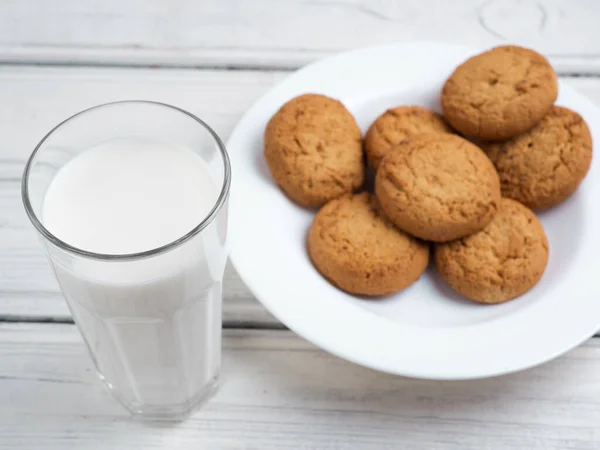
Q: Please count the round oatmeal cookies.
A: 7